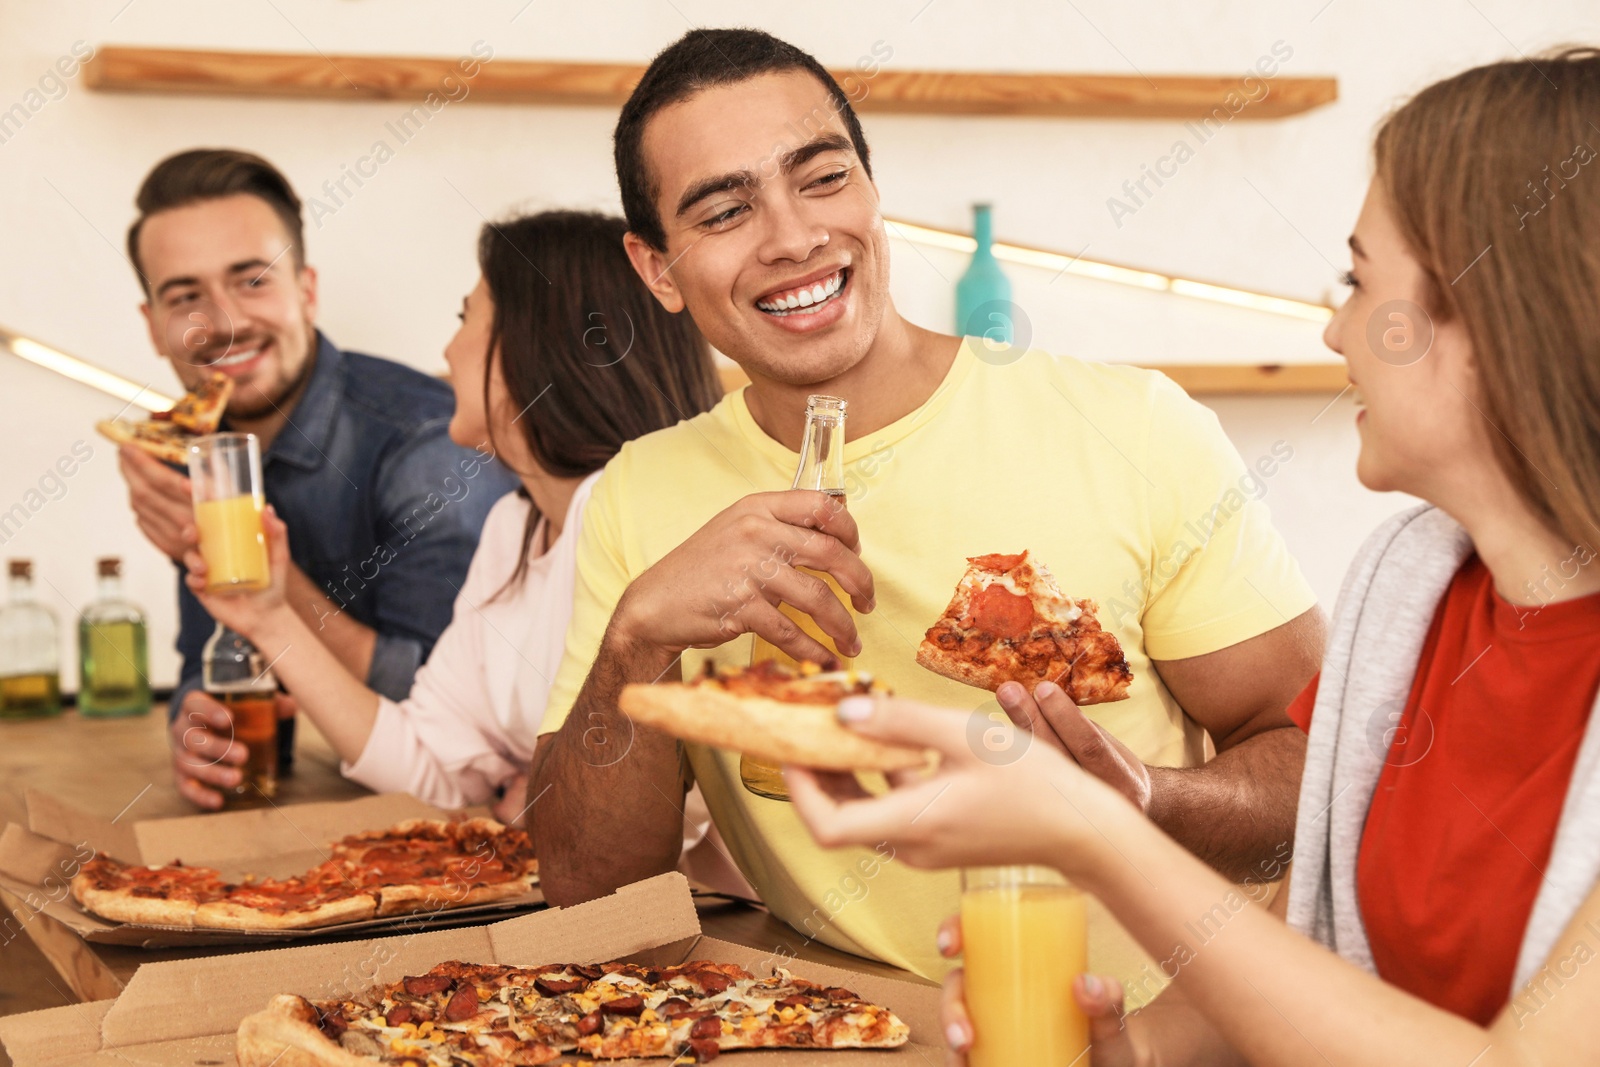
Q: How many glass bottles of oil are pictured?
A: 2